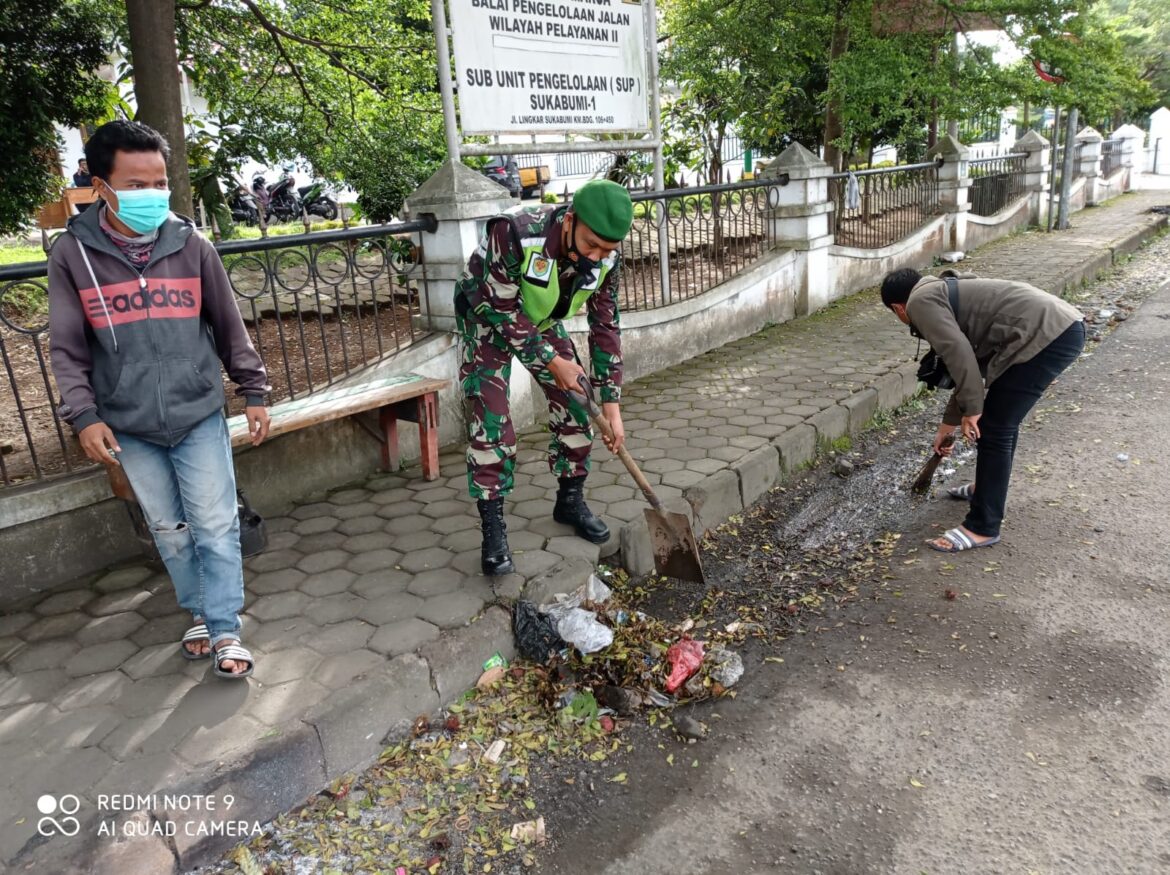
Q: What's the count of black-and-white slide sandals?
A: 4